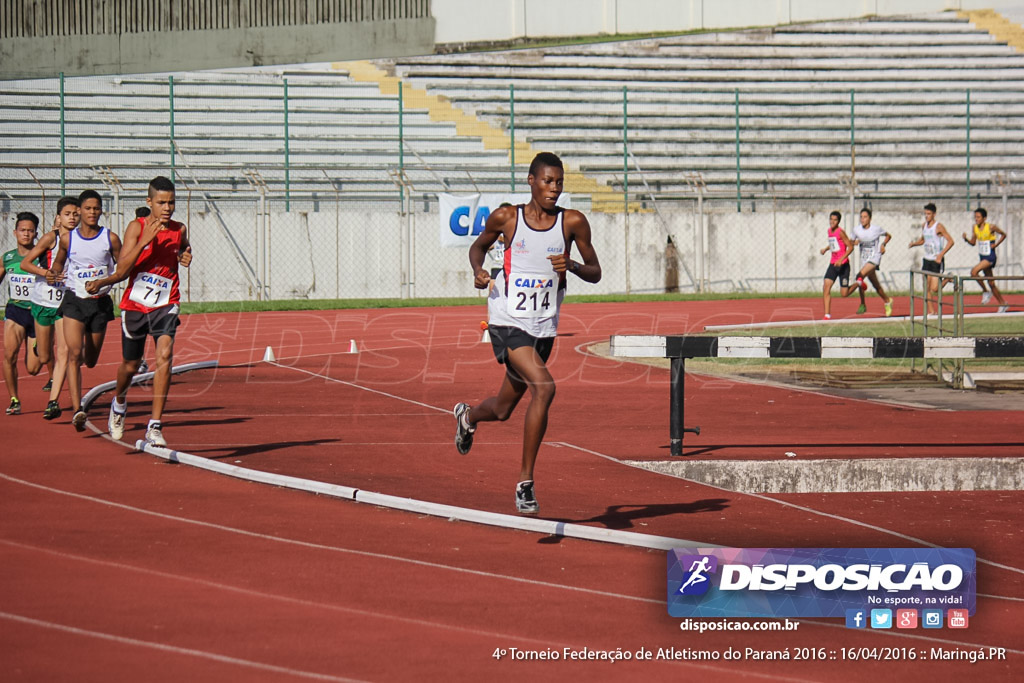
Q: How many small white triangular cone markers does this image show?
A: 3